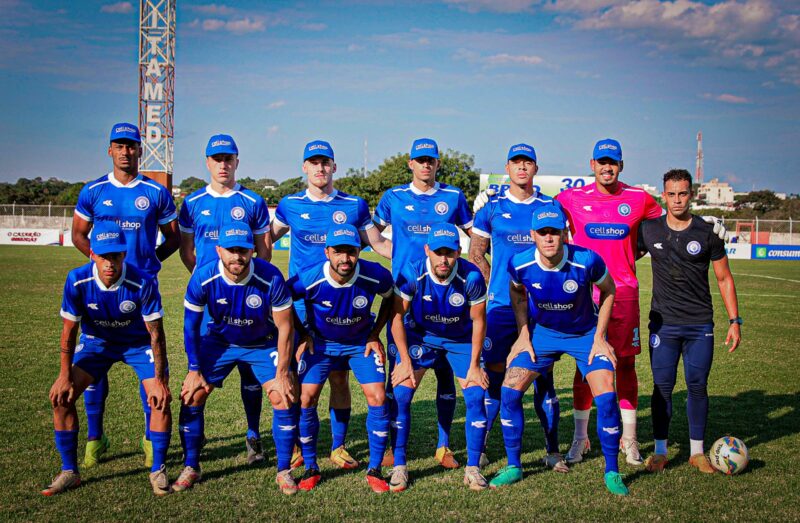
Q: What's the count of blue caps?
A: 11